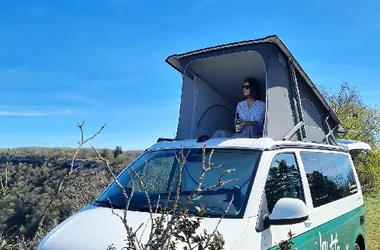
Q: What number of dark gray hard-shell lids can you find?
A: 1